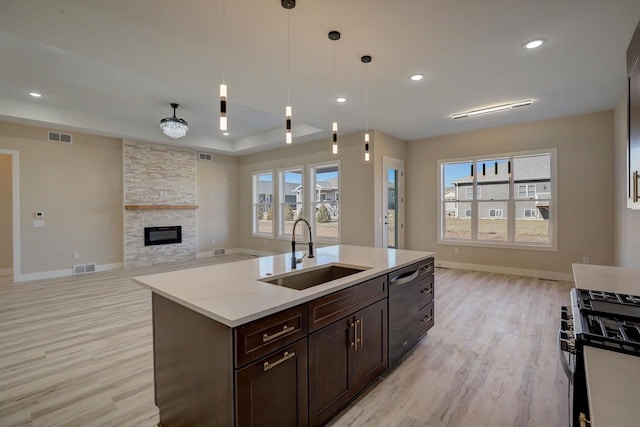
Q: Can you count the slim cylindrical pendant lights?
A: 4